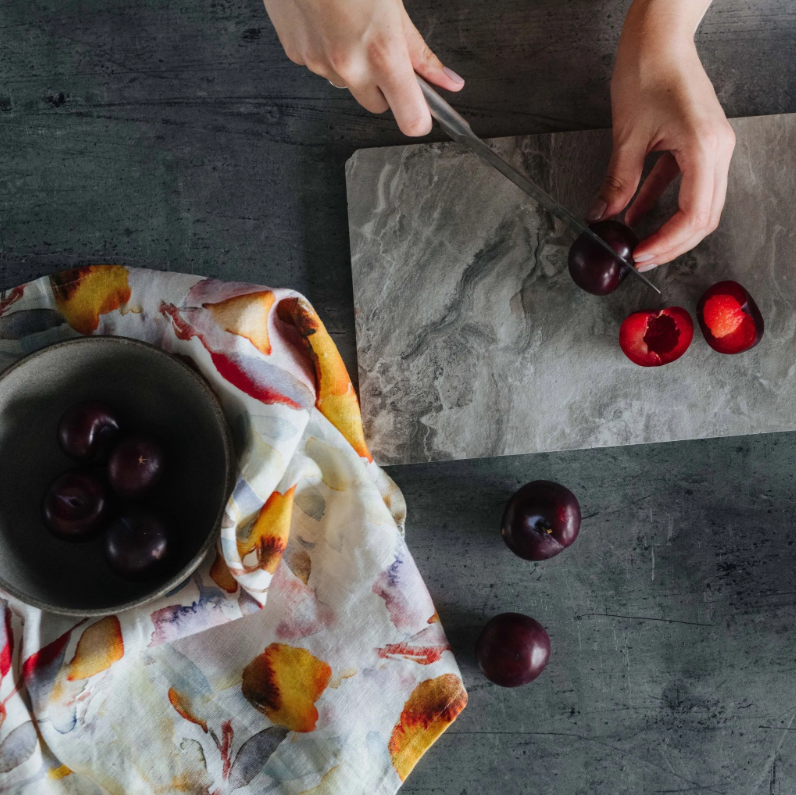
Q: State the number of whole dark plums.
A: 7